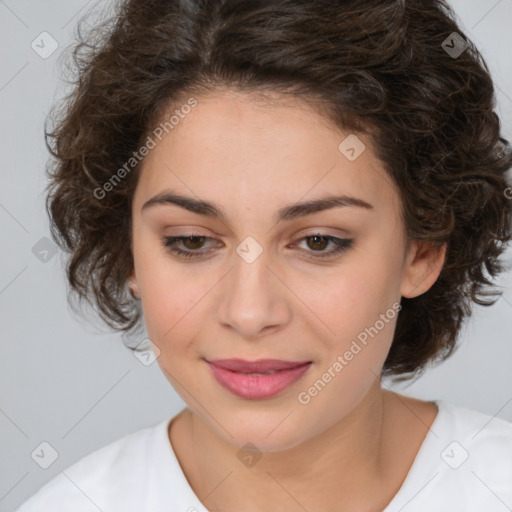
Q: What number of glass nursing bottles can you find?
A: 0